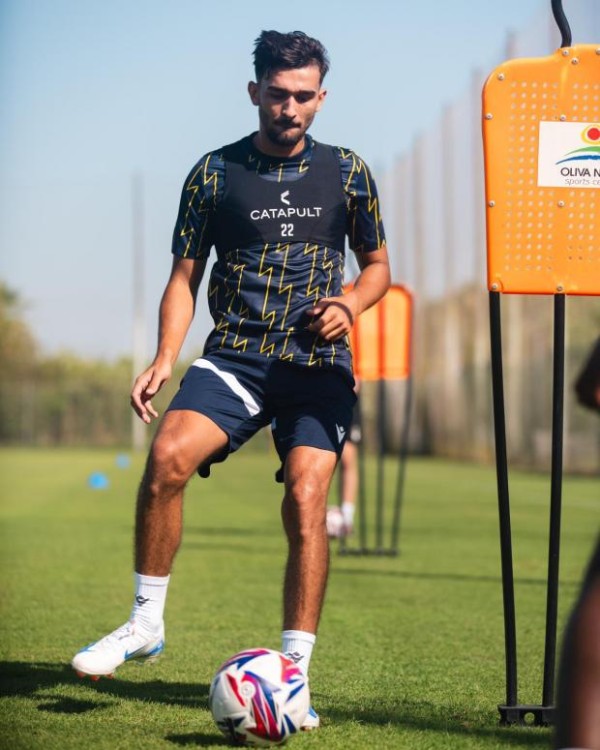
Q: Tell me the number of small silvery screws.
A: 10